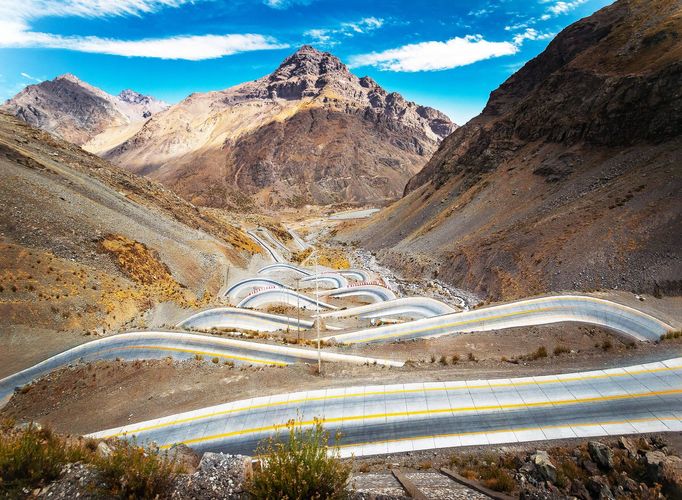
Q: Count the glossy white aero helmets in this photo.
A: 0